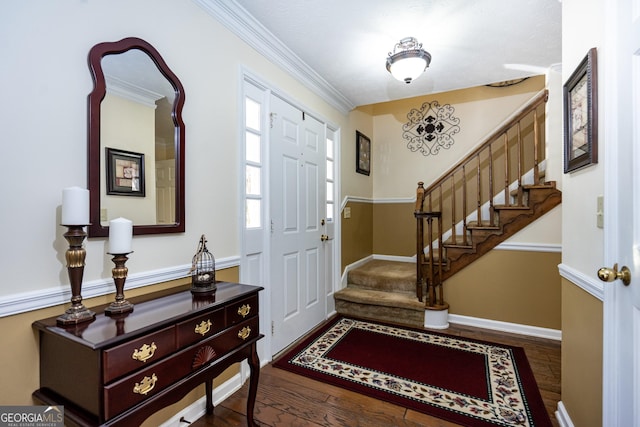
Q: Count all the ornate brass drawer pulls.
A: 5